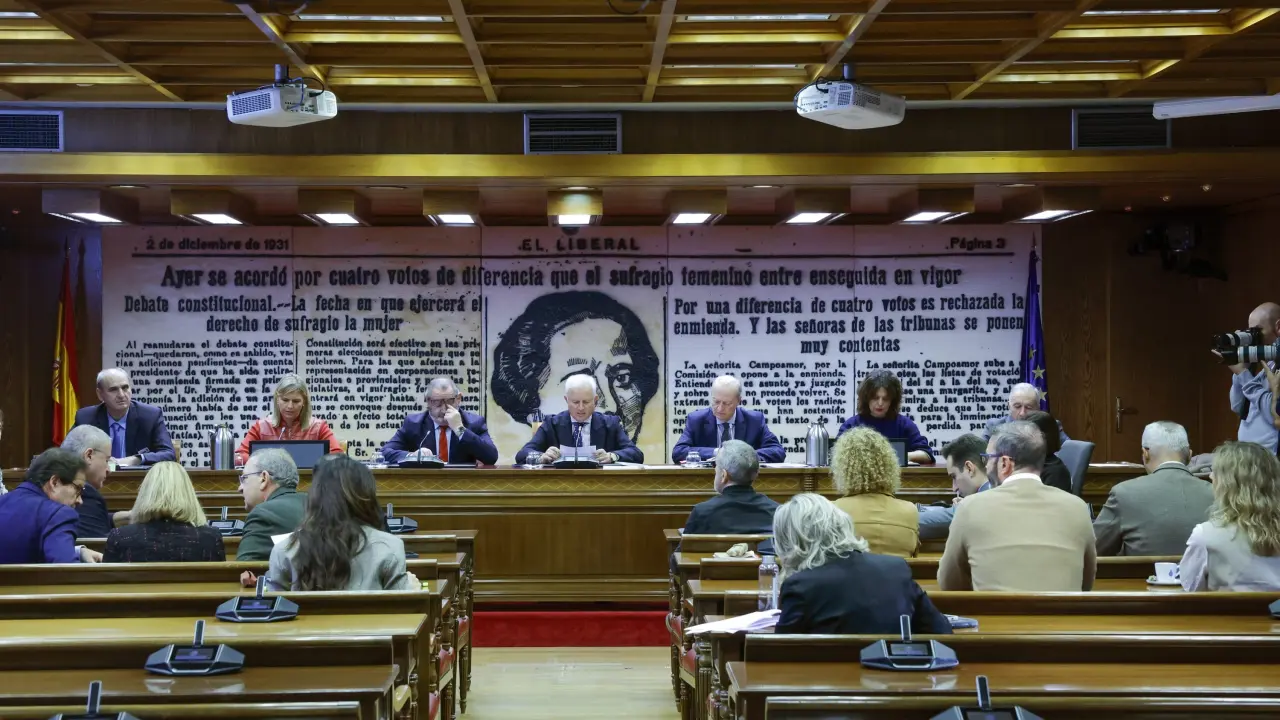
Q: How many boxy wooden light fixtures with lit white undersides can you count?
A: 9